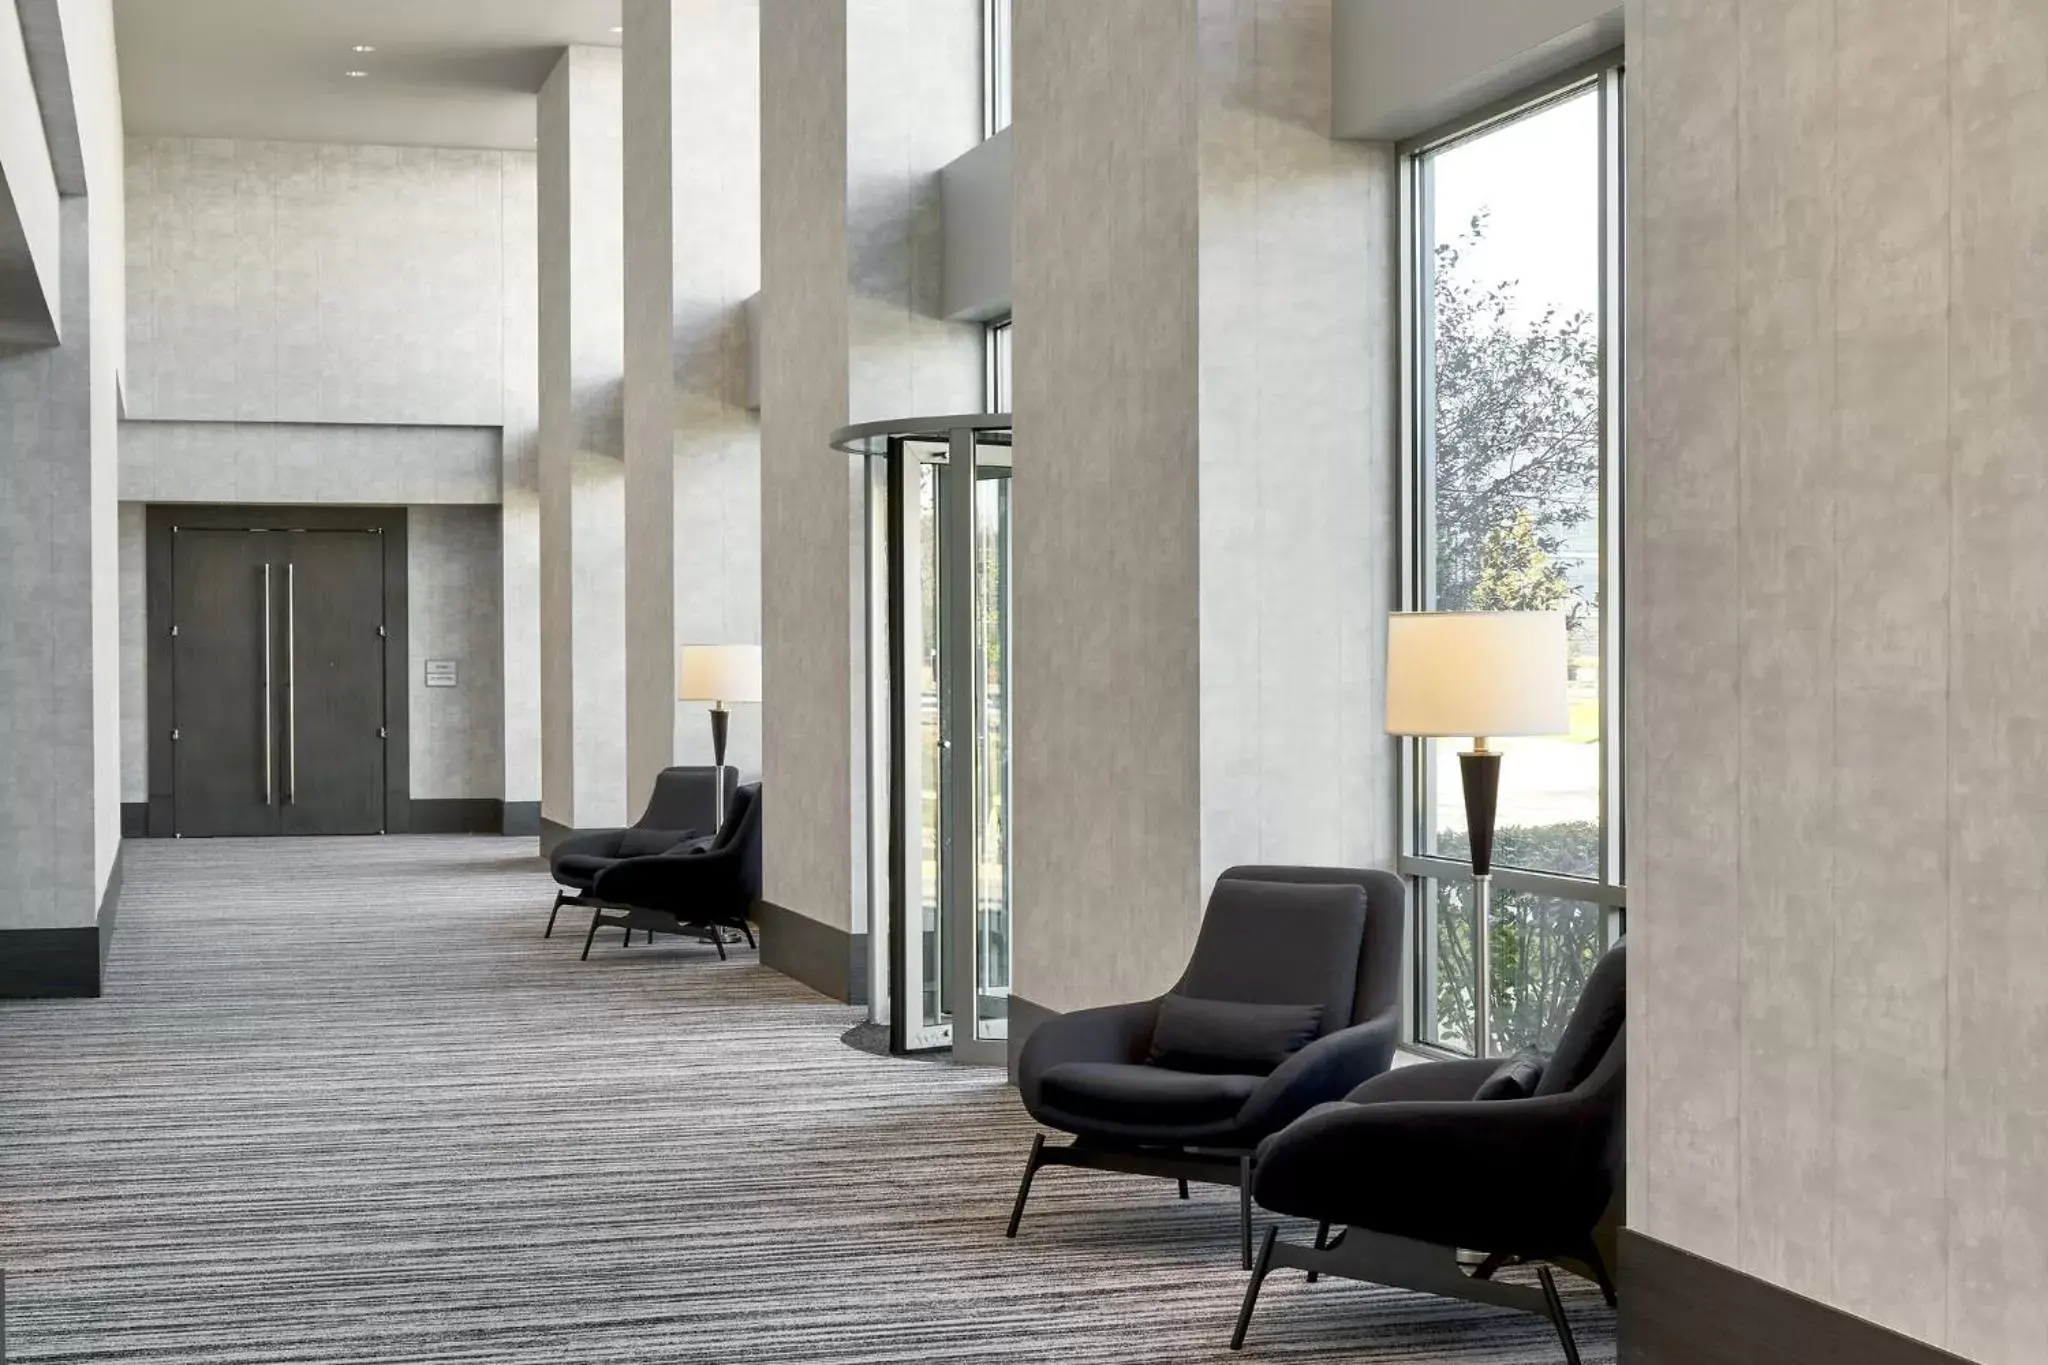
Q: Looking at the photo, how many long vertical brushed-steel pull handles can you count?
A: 2